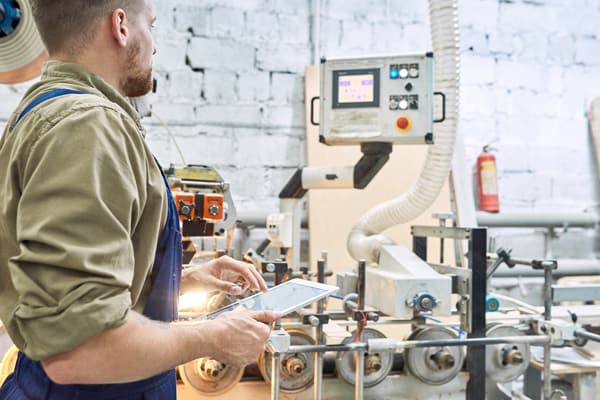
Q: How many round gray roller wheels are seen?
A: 5